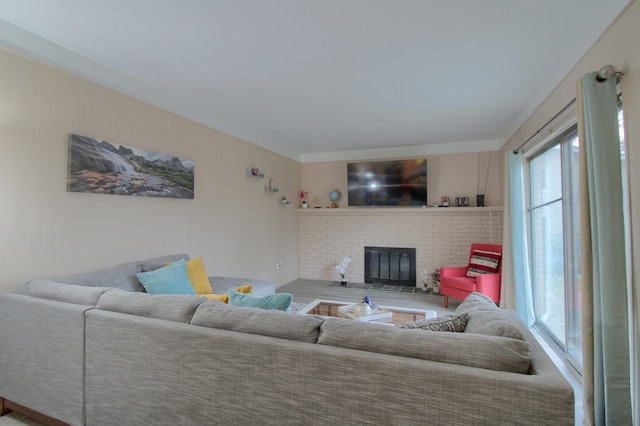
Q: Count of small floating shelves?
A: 3